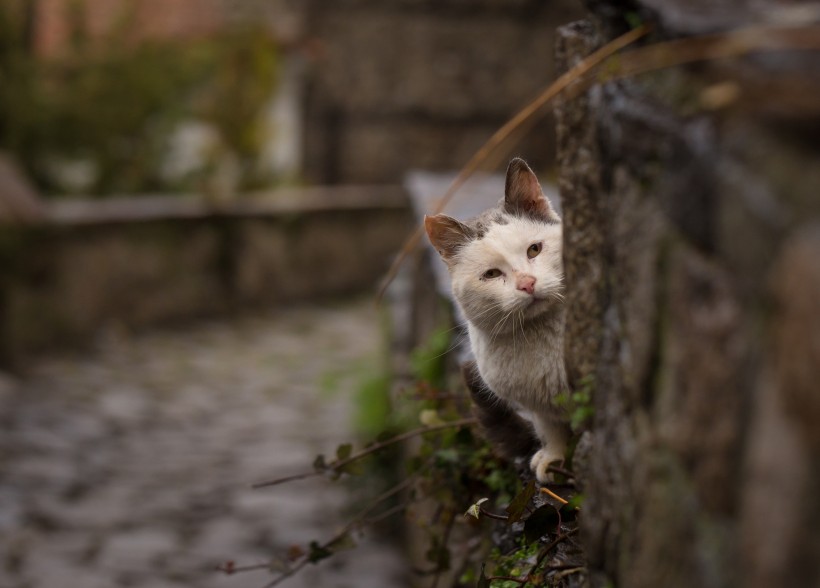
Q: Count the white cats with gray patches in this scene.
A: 1